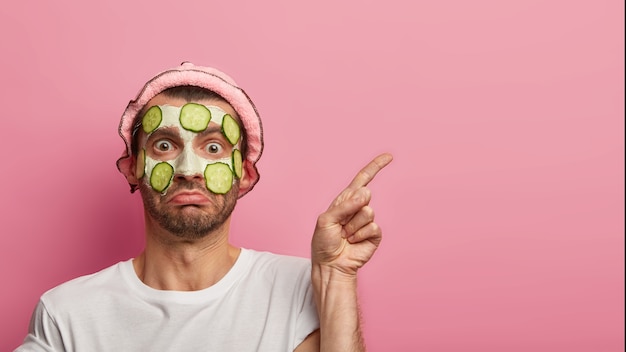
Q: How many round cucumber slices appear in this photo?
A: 7